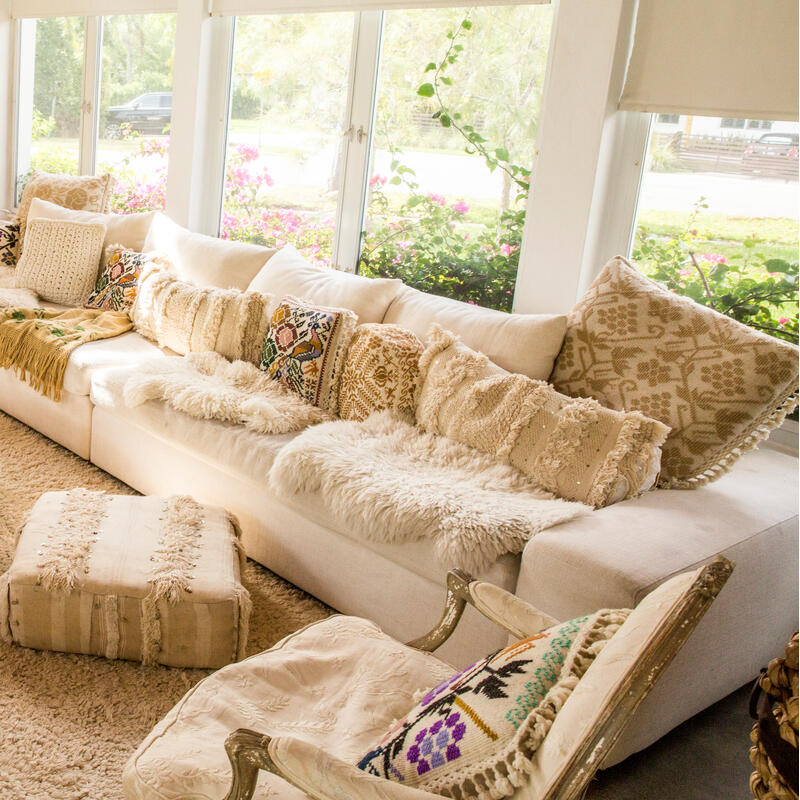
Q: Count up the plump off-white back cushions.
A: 4